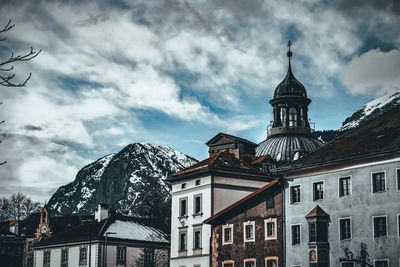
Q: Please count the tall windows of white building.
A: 4